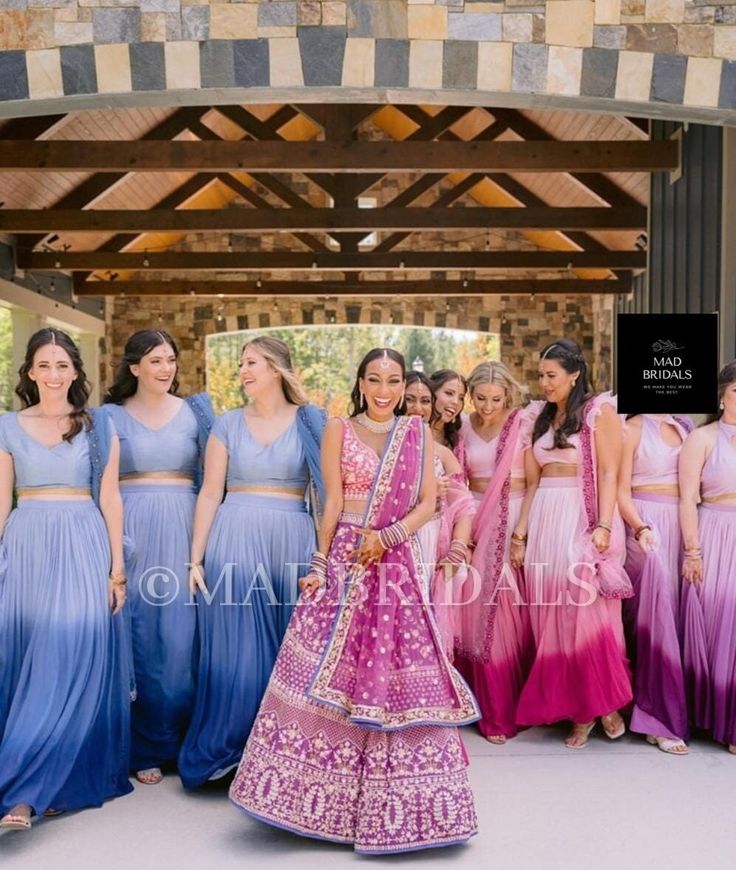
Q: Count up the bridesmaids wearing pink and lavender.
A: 6